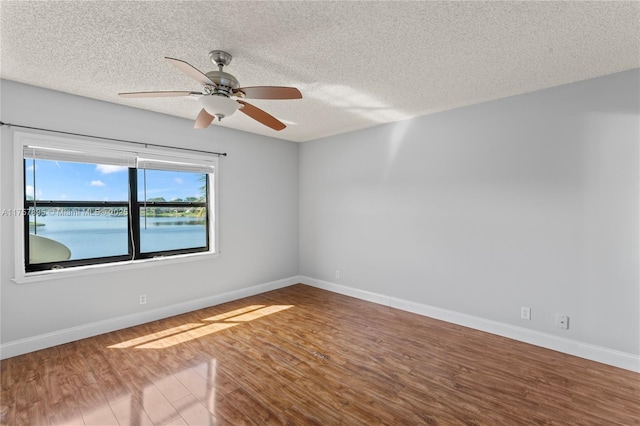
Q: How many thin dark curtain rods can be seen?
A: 1